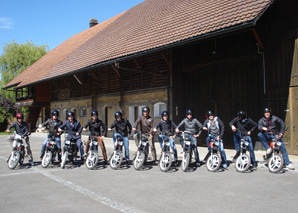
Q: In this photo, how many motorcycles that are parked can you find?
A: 11